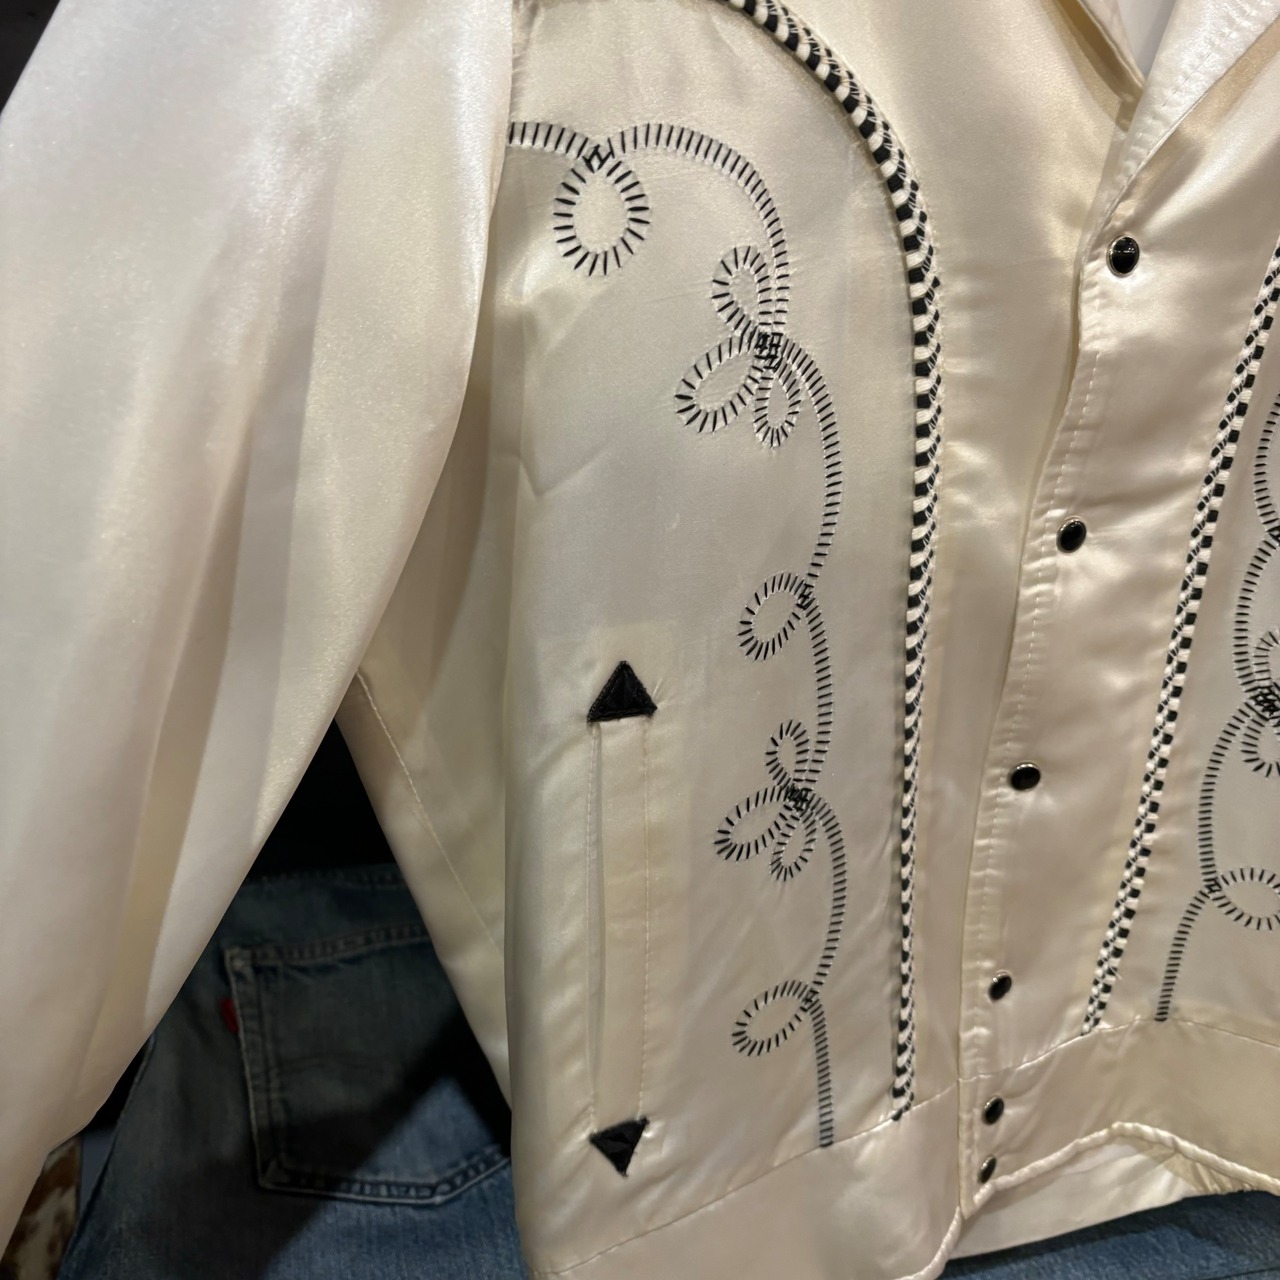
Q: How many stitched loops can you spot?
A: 12